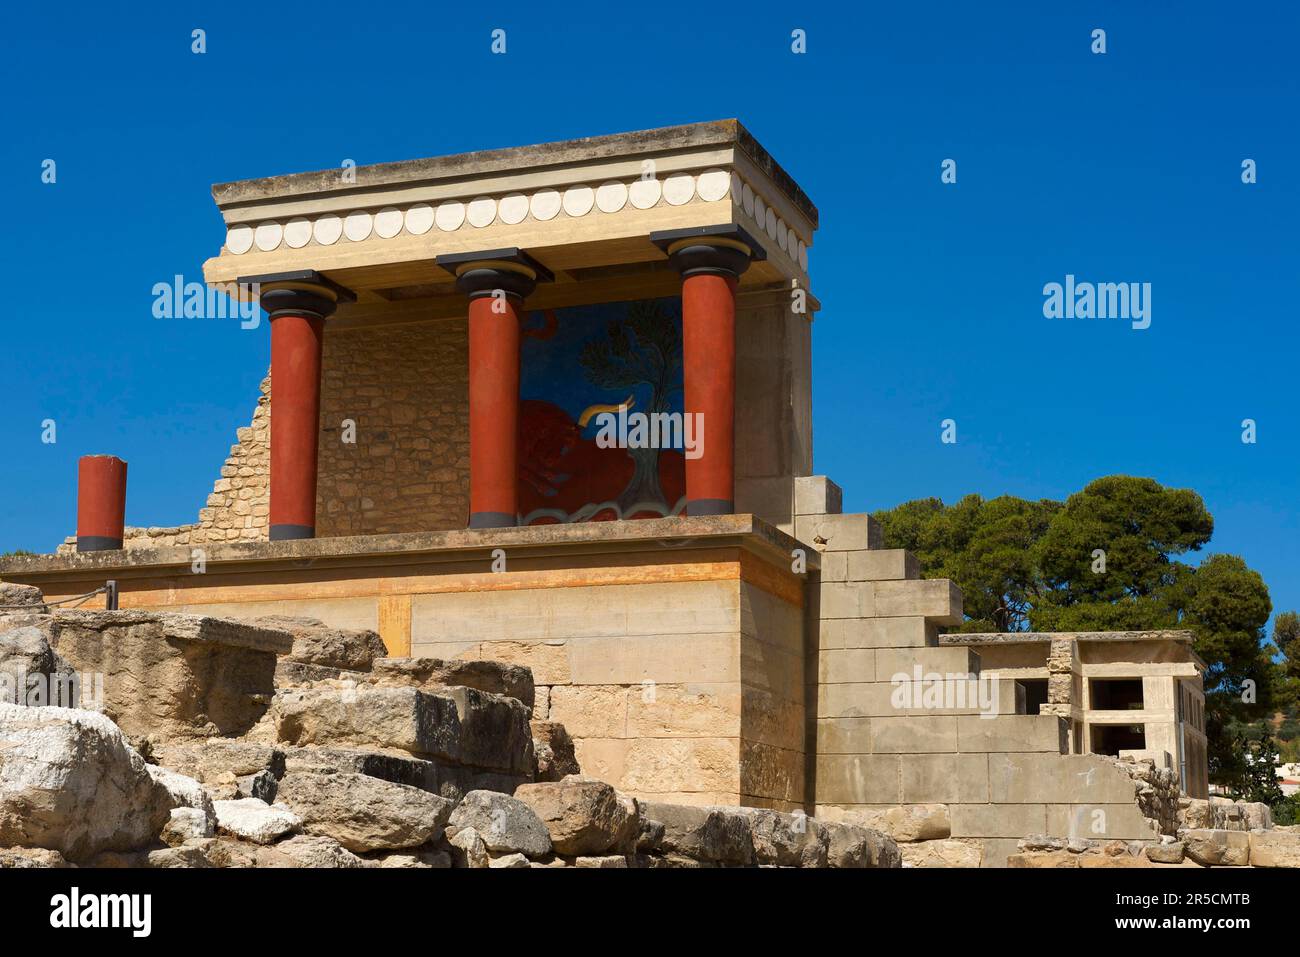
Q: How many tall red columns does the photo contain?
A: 3